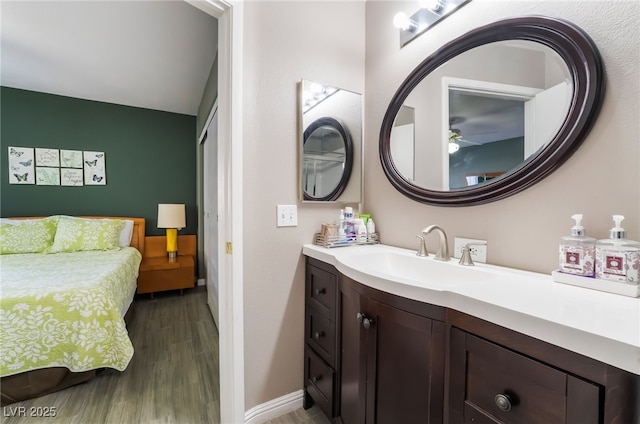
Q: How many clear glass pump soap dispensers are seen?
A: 2